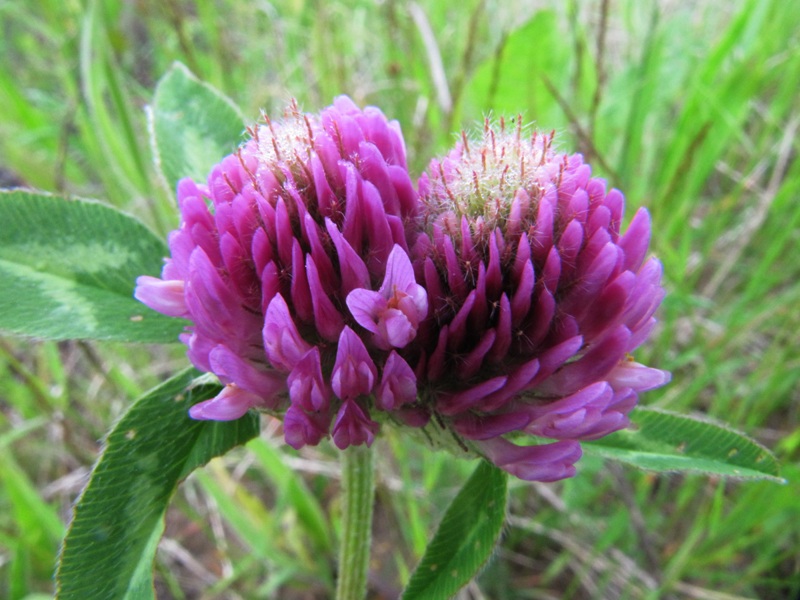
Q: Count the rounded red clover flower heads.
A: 2